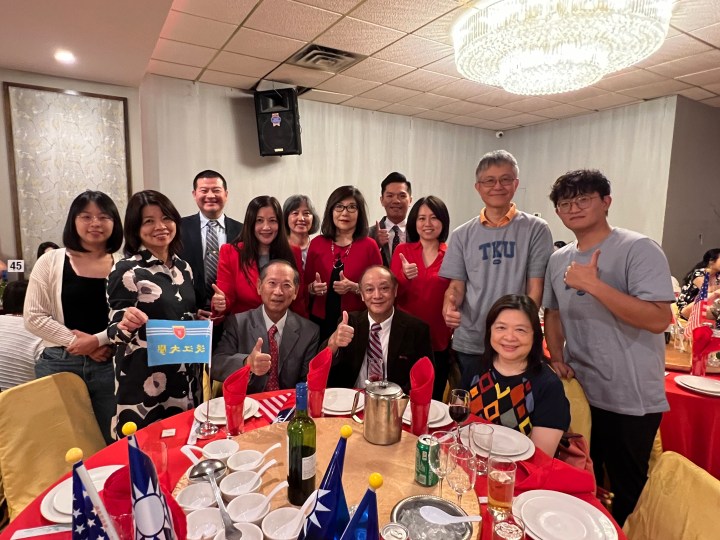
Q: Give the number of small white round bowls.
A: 9